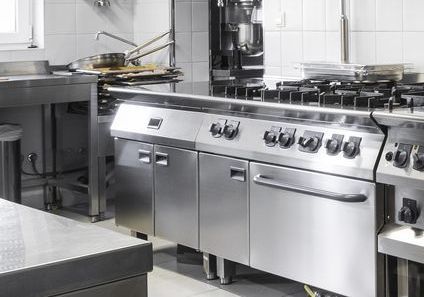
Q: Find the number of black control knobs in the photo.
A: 10